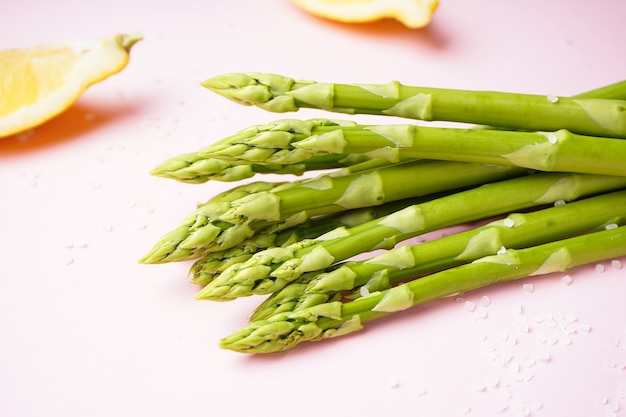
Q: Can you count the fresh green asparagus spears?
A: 9